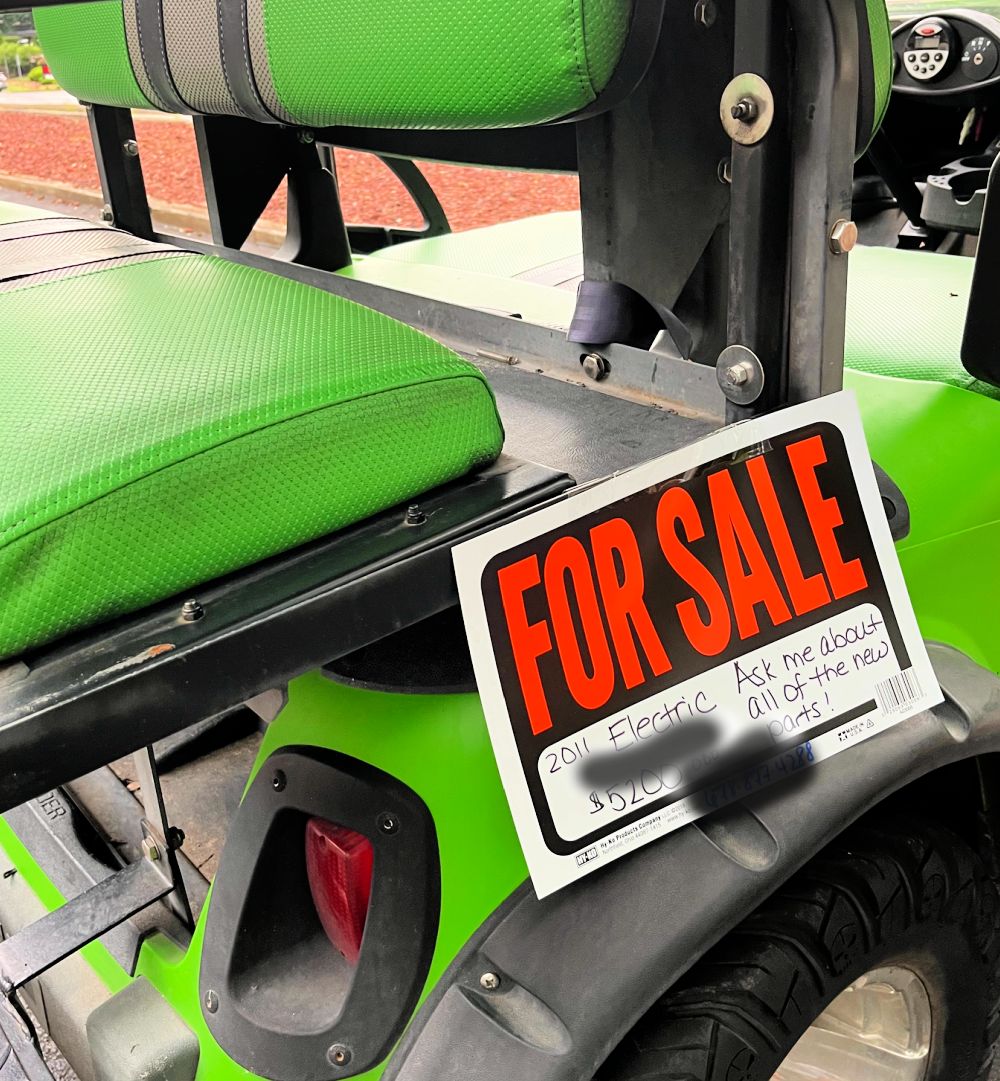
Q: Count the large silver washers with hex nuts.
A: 2